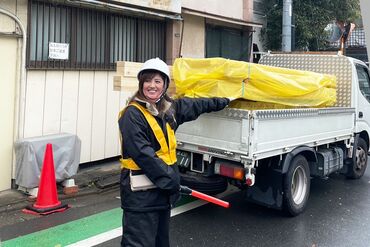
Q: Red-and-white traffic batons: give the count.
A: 1